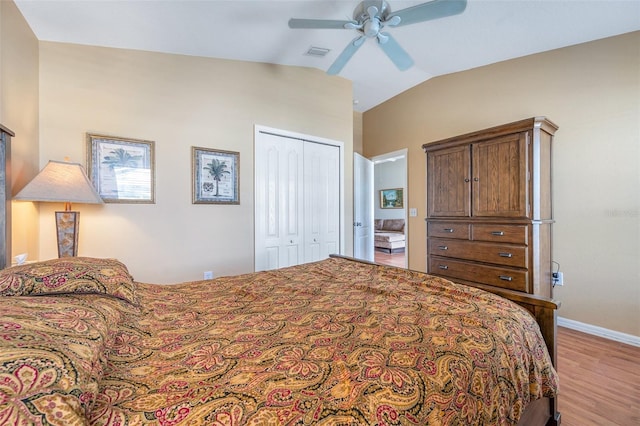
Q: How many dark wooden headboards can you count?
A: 1